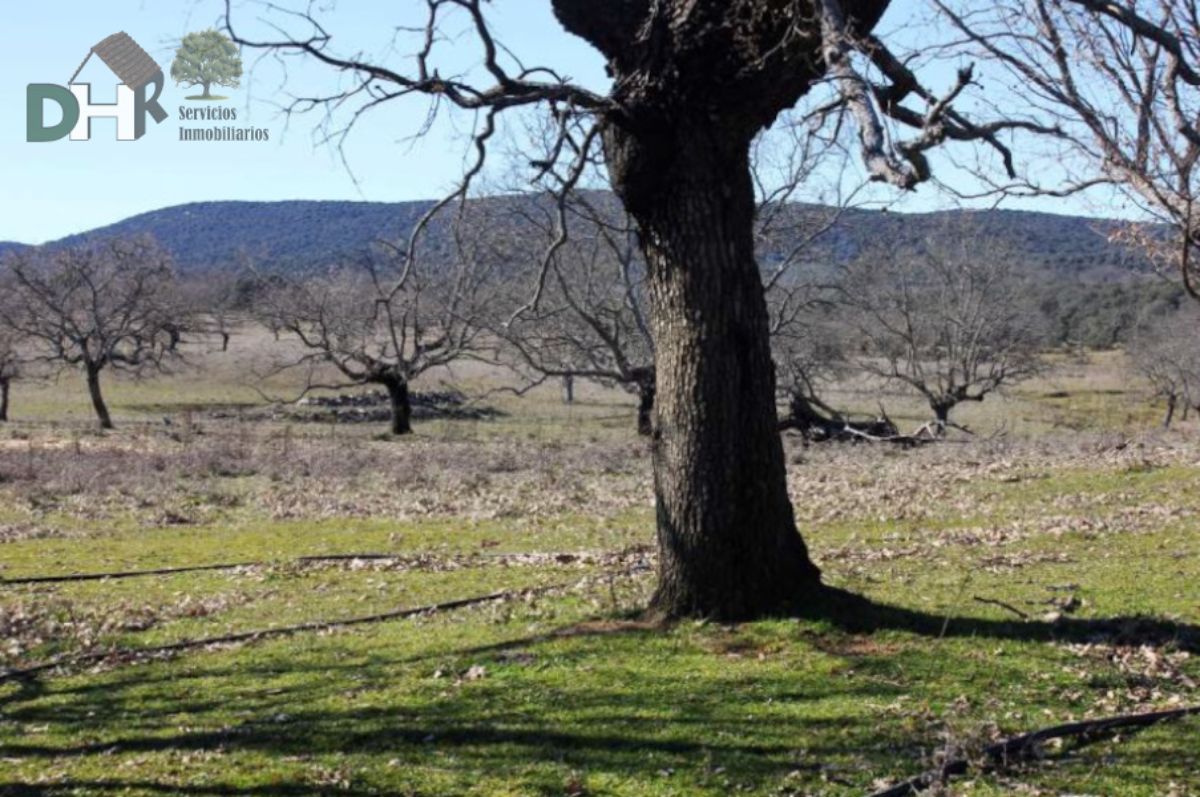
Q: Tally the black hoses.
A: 3